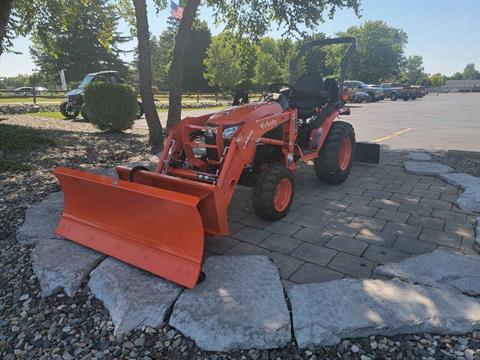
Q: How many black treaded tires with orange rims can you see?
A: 2